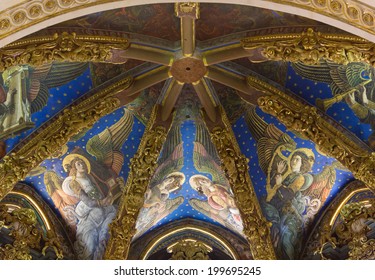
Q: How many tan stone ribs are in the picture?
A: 7